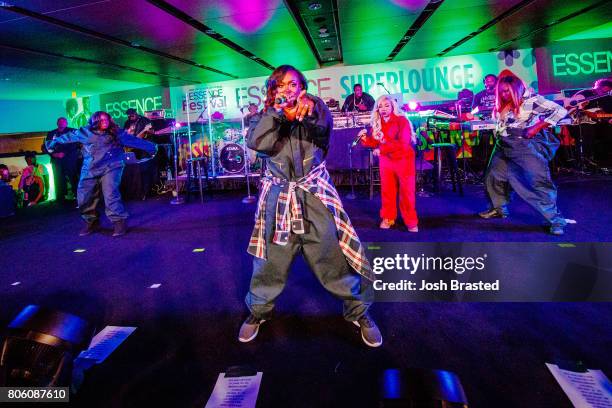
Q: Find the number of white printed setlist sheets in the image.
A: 3